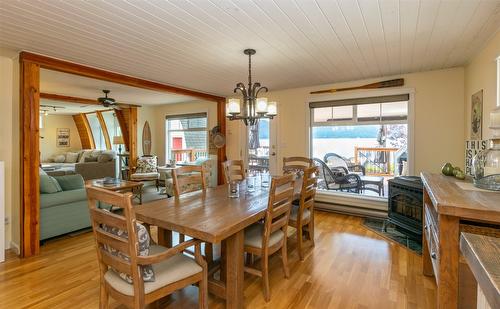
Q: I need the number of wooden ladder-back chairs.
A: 6